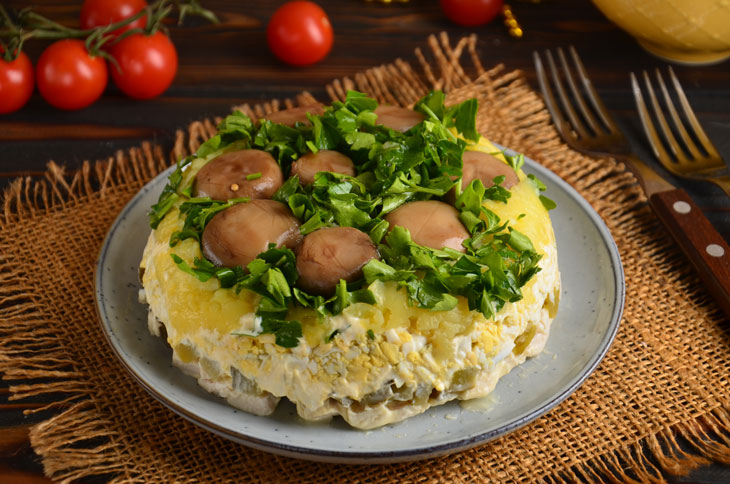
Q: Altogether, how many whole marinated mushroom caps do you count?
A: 8